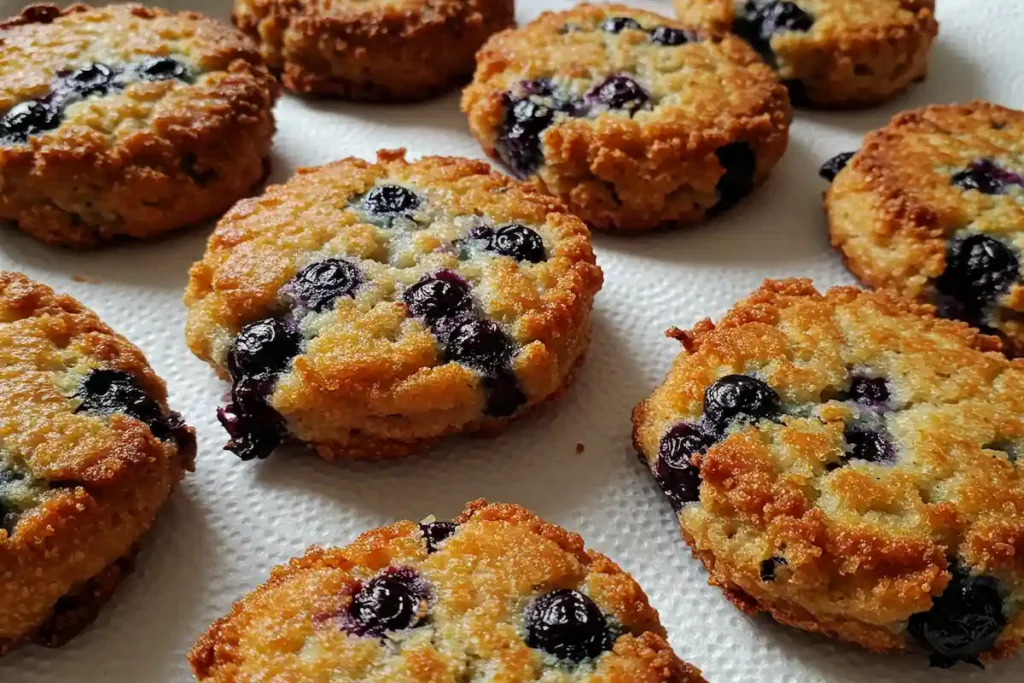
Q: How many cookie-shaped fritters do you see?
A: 9